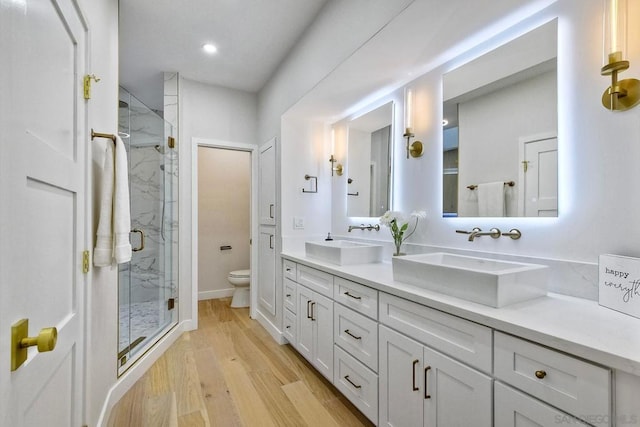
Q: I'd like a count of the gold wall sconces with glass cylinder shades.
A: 3